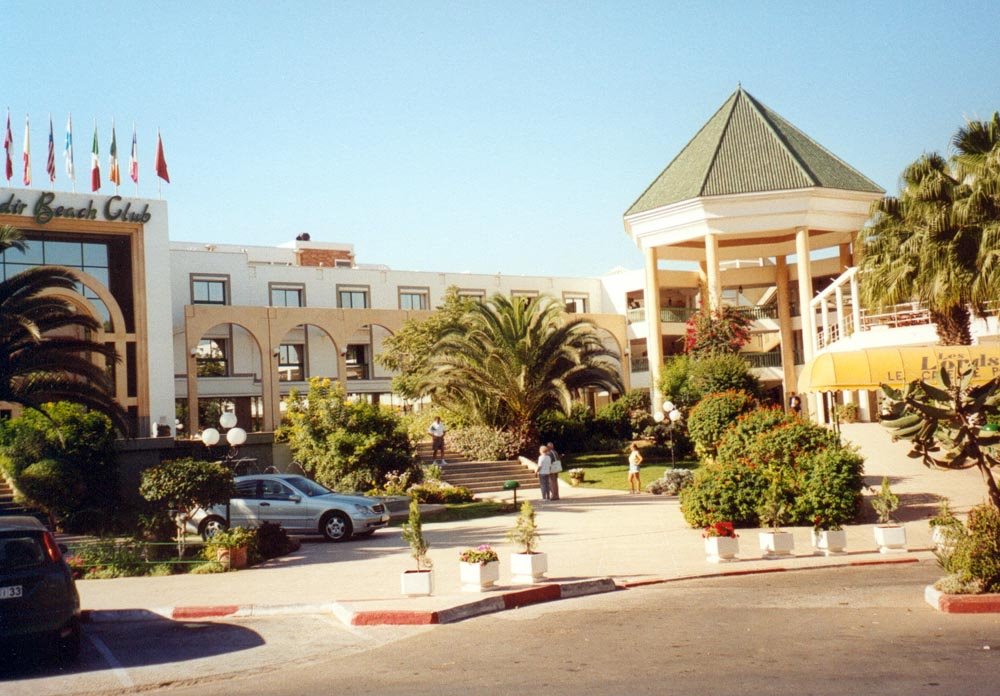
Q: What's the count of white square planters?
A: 8